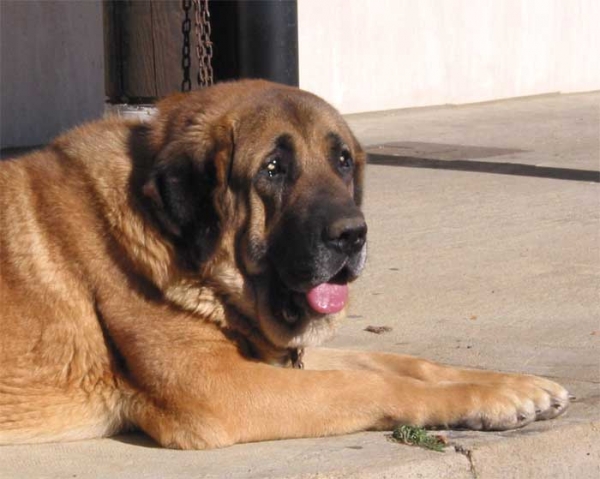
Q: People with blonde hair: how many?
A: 0